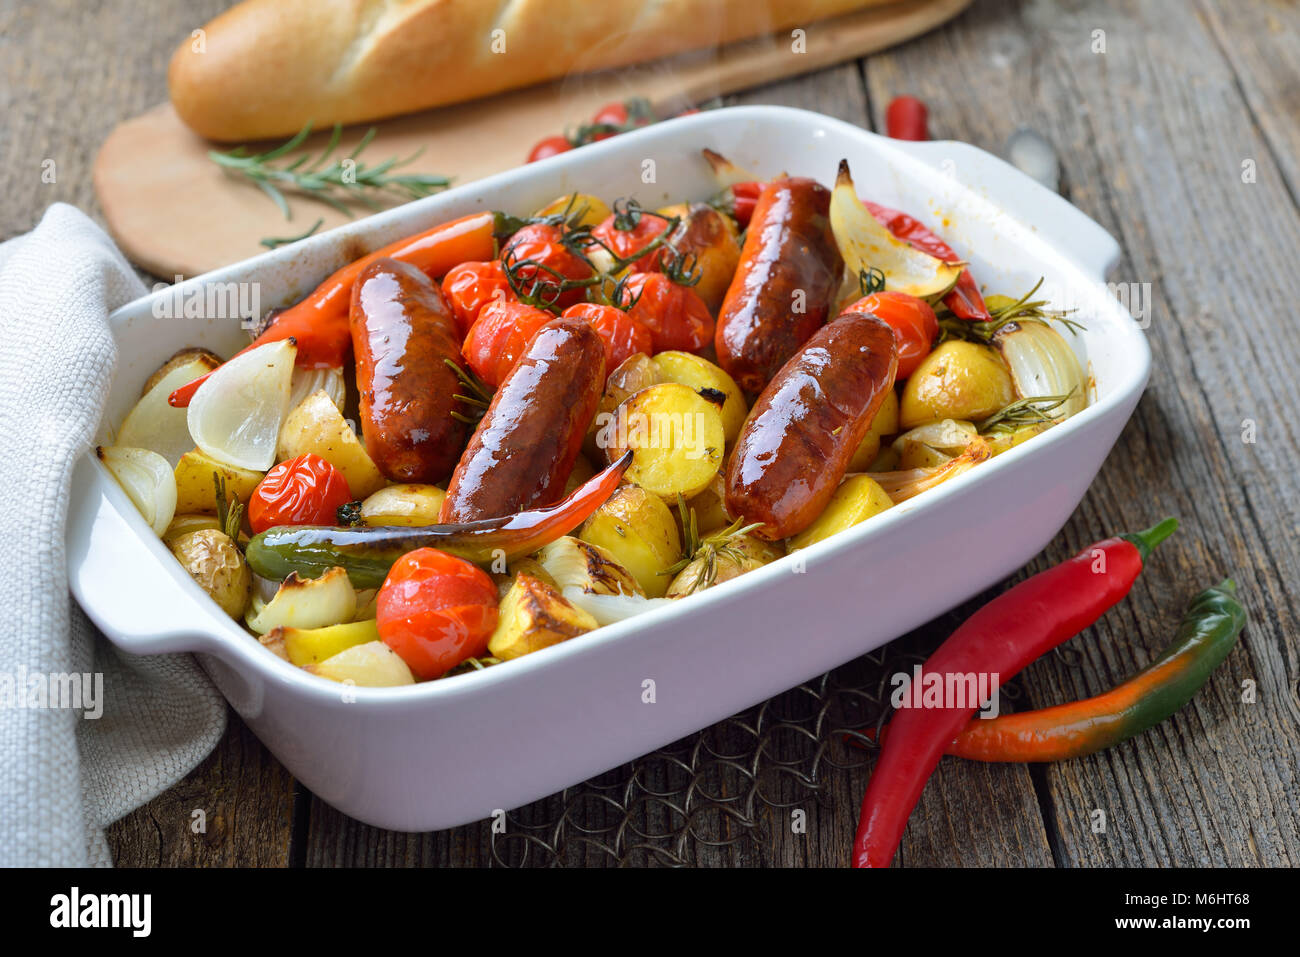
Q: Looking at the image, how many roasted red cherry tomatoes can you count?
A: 9